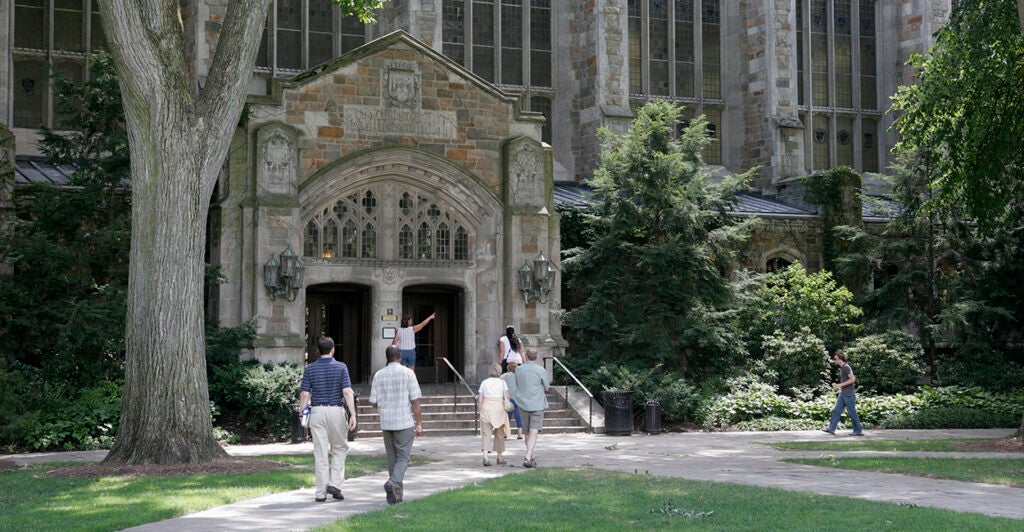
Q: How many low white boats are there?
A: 0